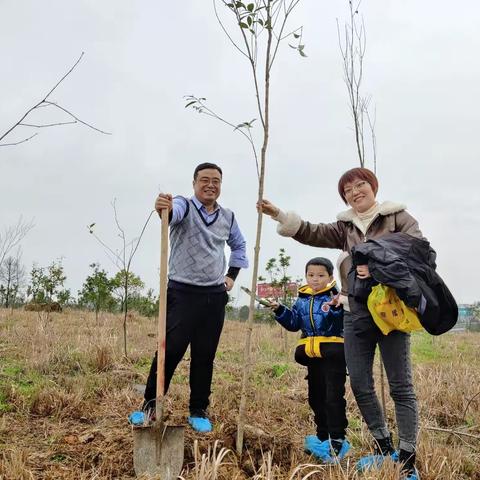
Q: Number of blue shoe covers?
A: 6